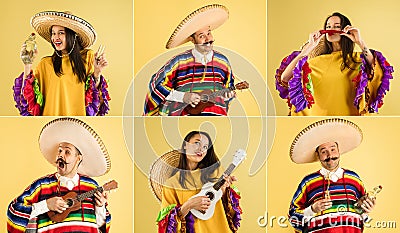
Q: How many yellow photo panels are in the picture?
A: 6